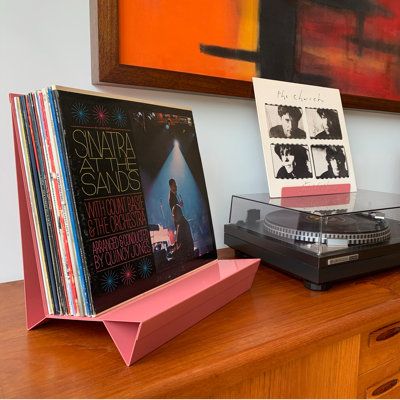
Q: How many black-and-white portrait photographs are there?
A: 4